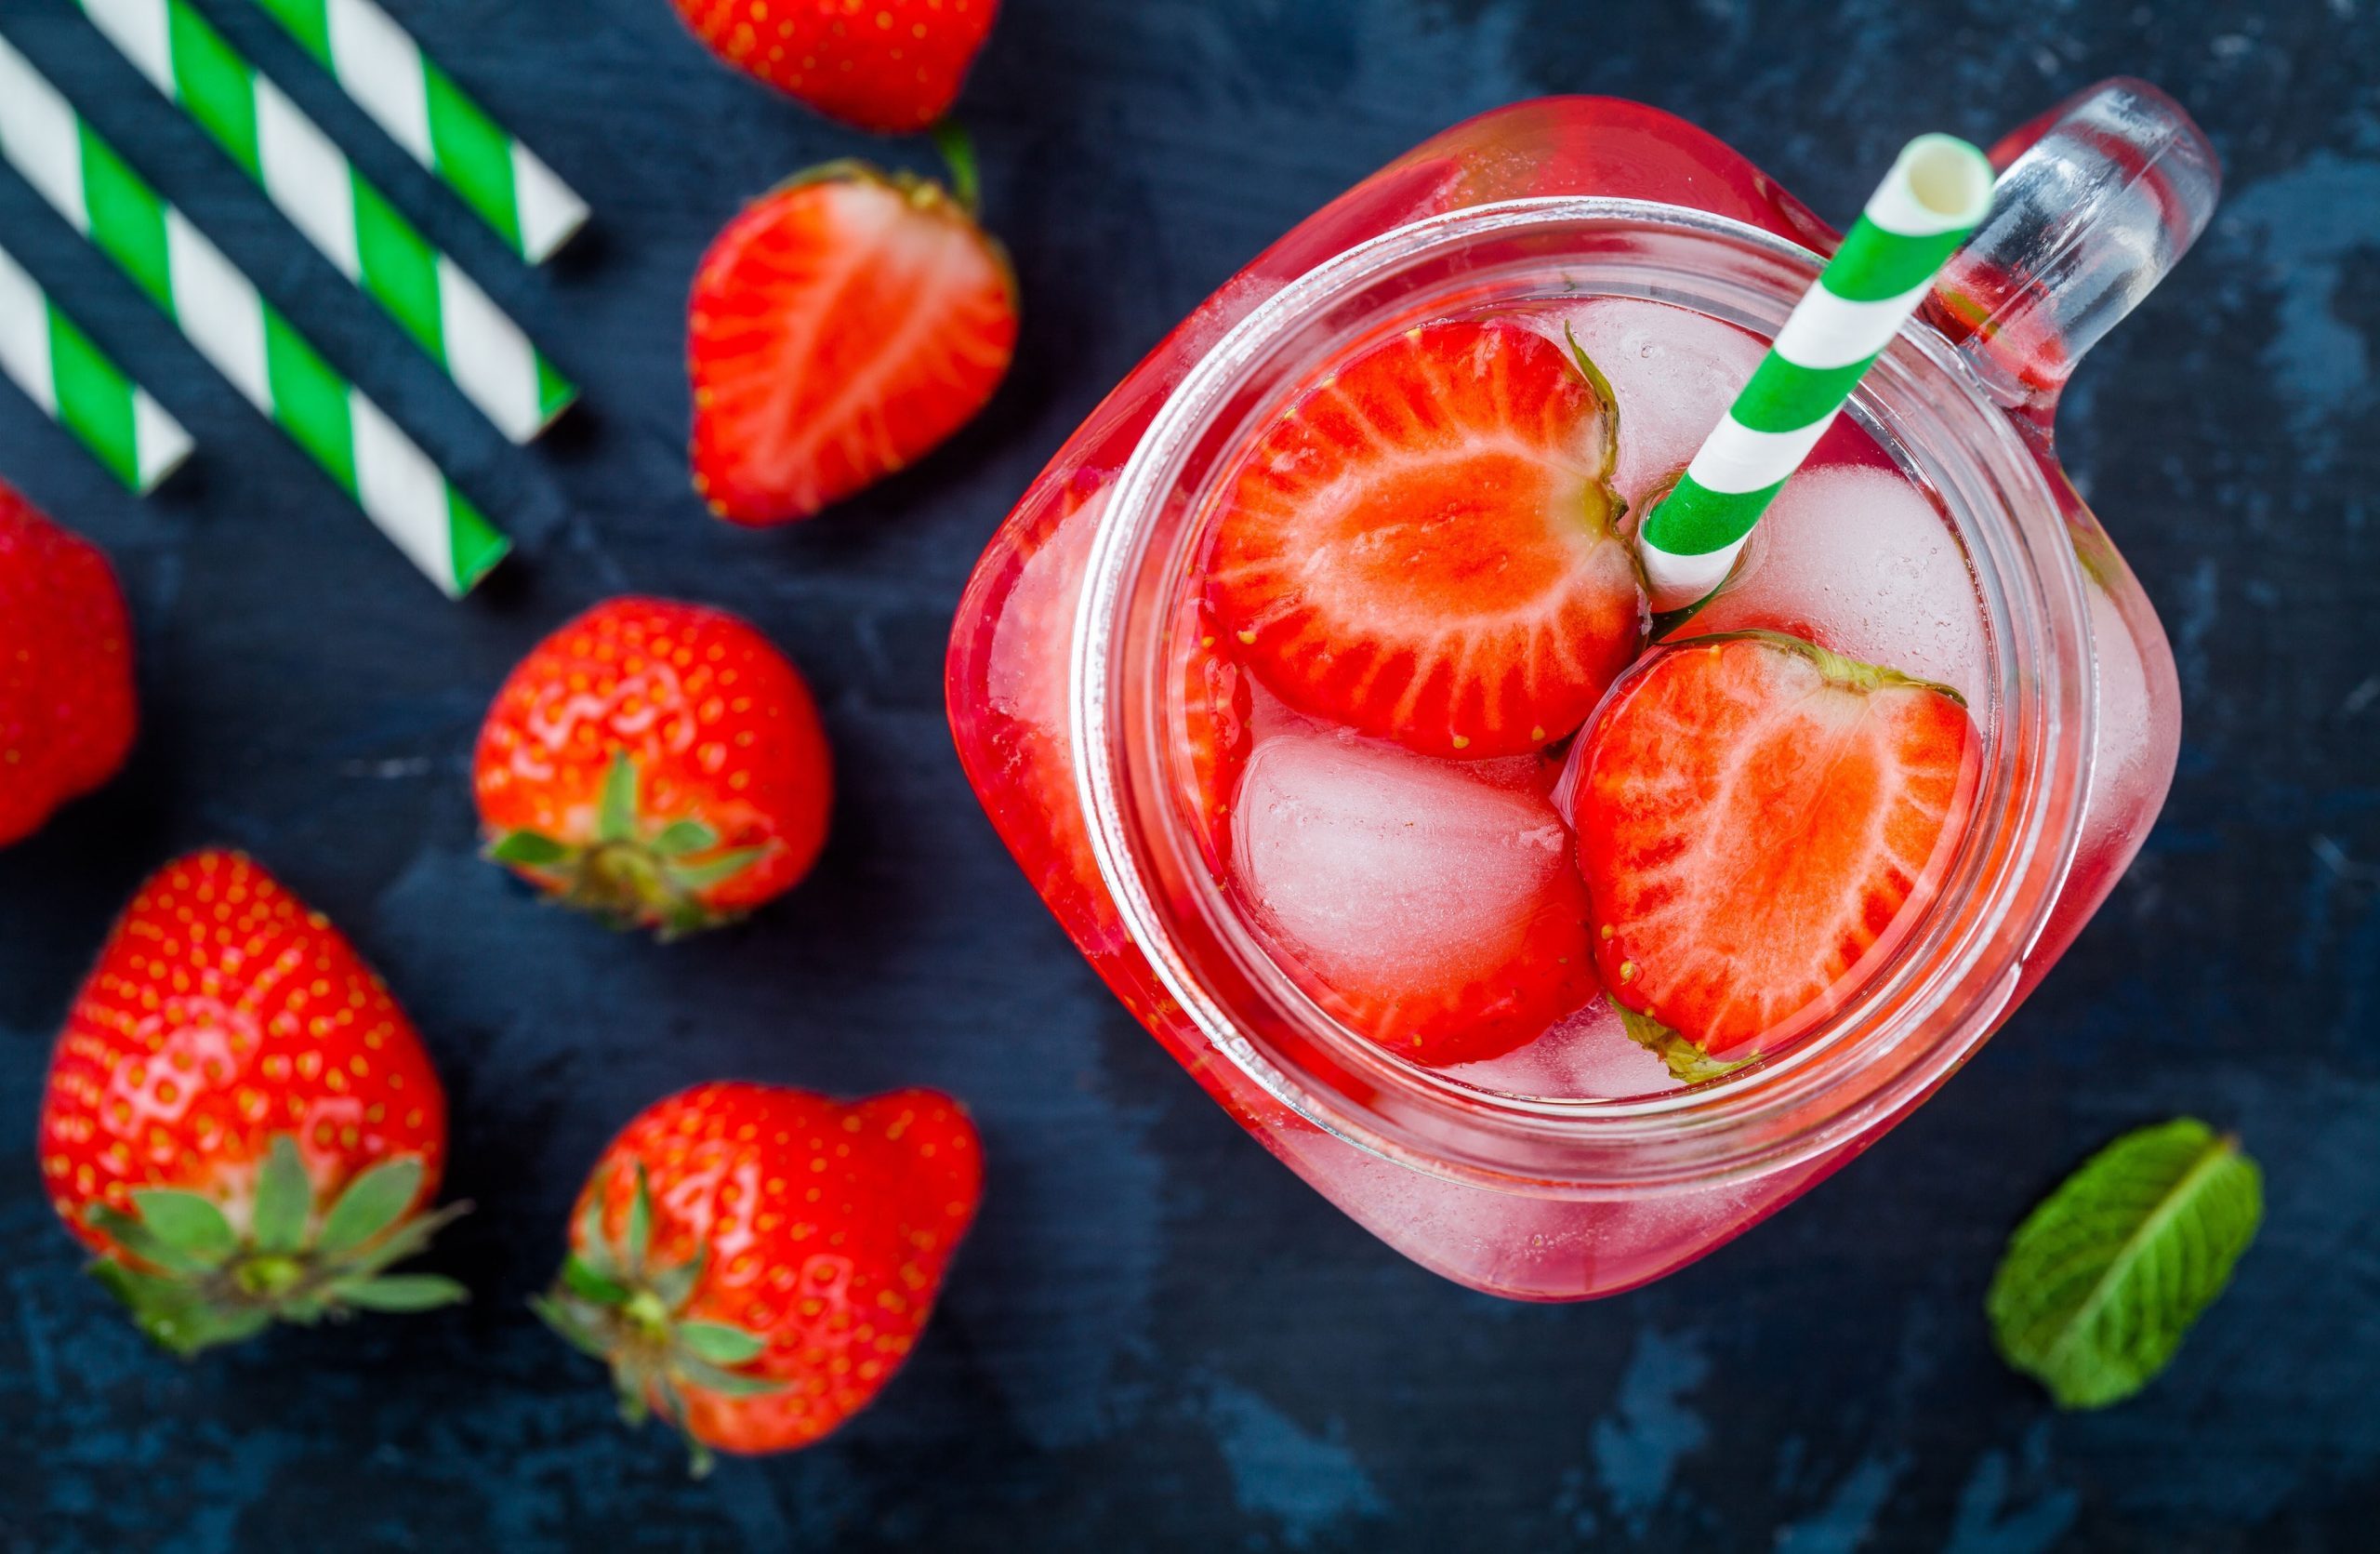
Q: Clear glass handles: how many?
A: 1